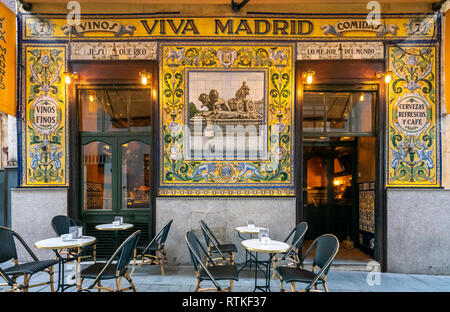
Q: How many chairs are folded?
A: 0